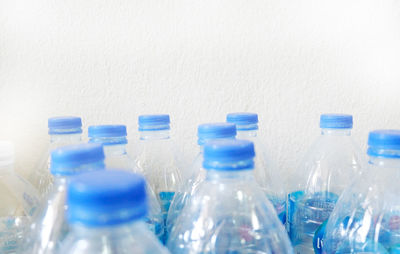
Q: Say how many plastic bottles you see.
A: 11